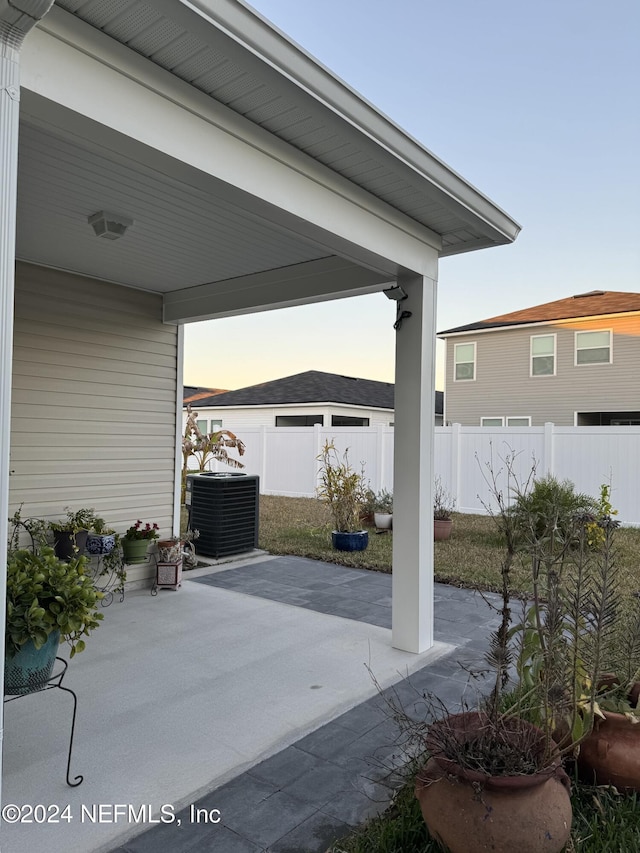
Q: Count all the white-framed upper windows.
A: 3